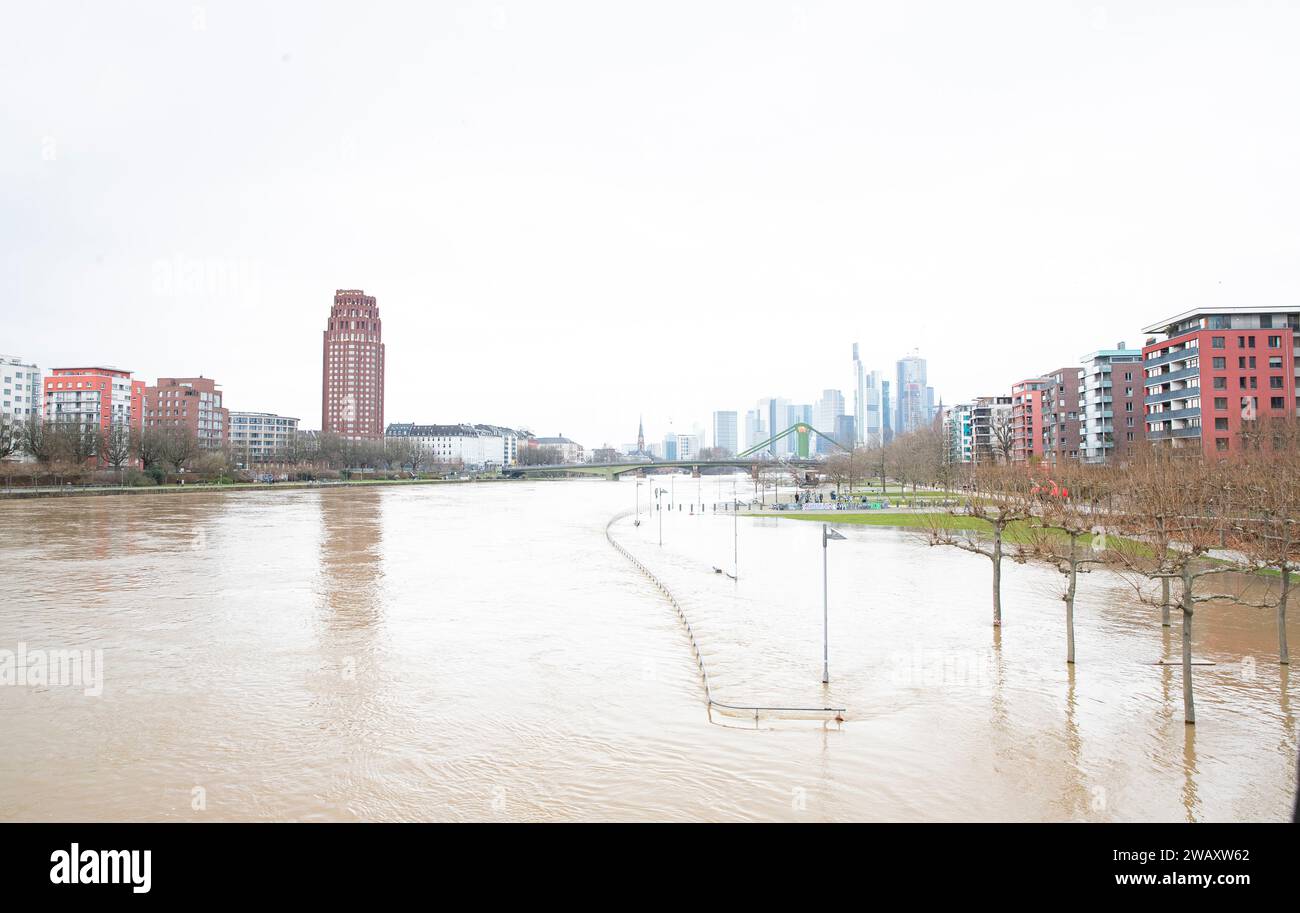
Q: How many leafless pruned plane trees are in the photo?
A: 5